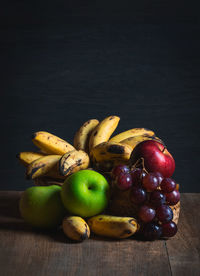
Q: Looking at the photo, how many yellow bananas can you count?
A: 11